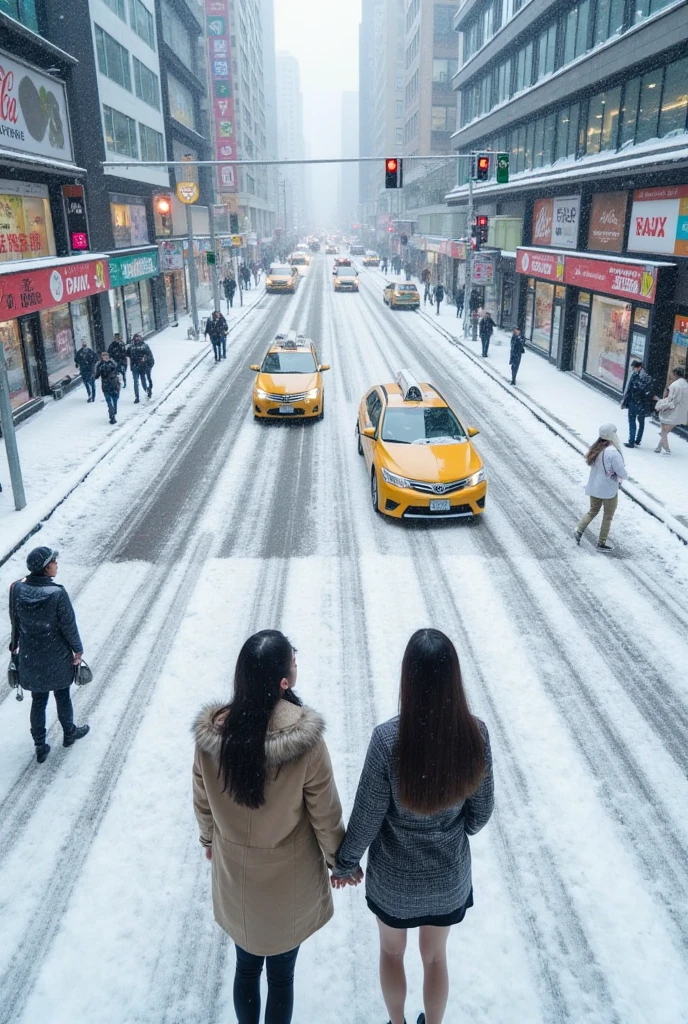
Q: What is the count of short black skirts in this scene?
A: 1